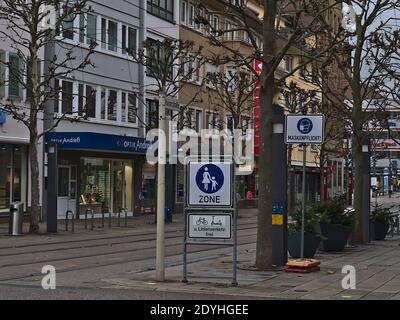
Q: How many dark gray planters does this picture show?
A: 3